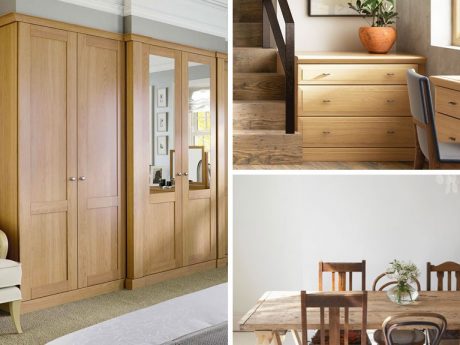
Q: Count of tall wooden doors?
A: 4